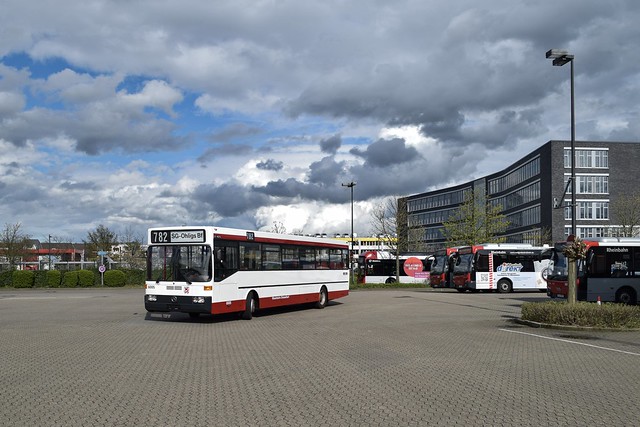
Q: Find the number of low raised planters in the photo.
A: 1